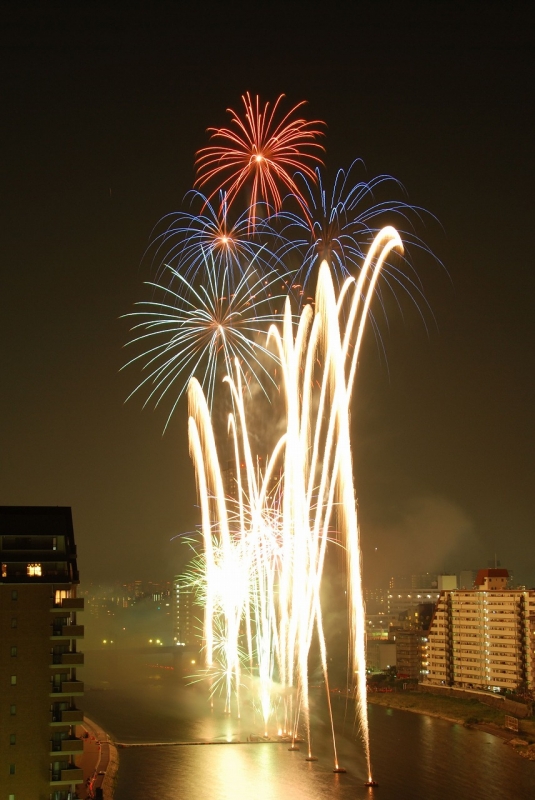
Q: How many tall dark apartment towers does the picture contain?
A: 1